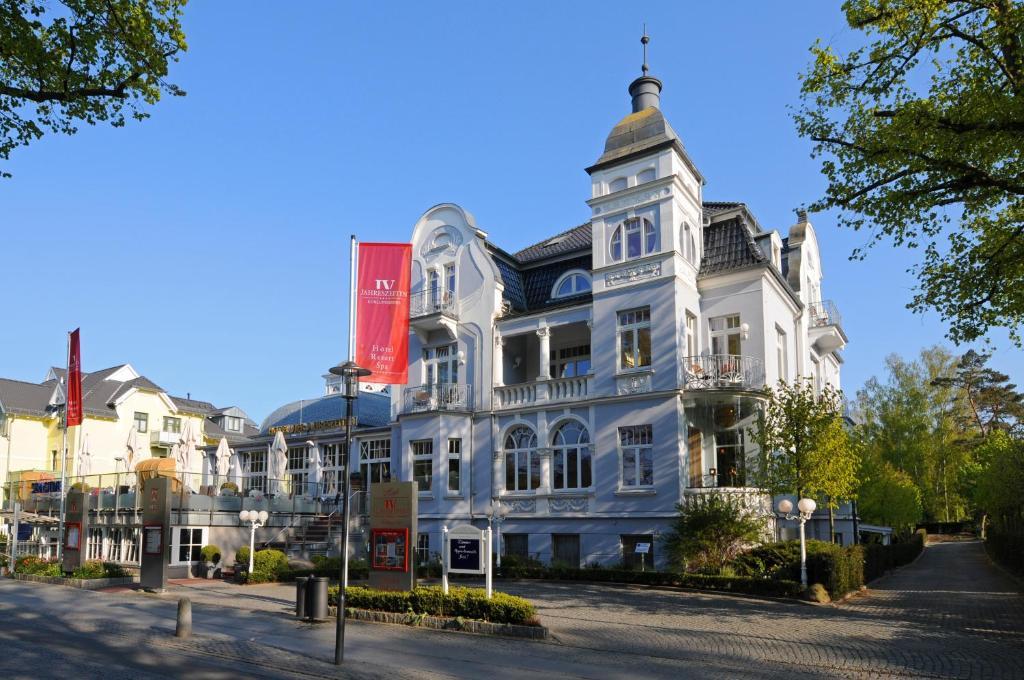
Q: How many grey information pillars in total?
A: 3